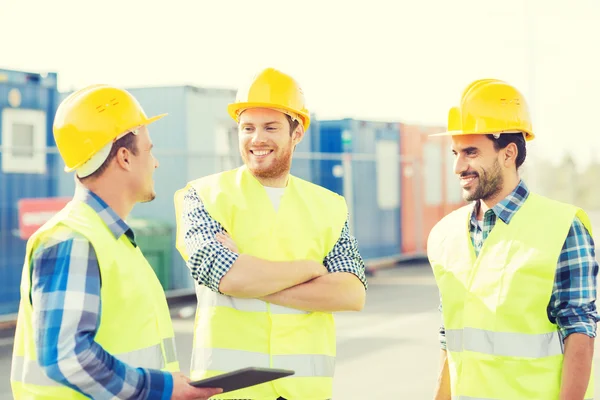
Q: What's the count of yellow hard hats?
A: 3